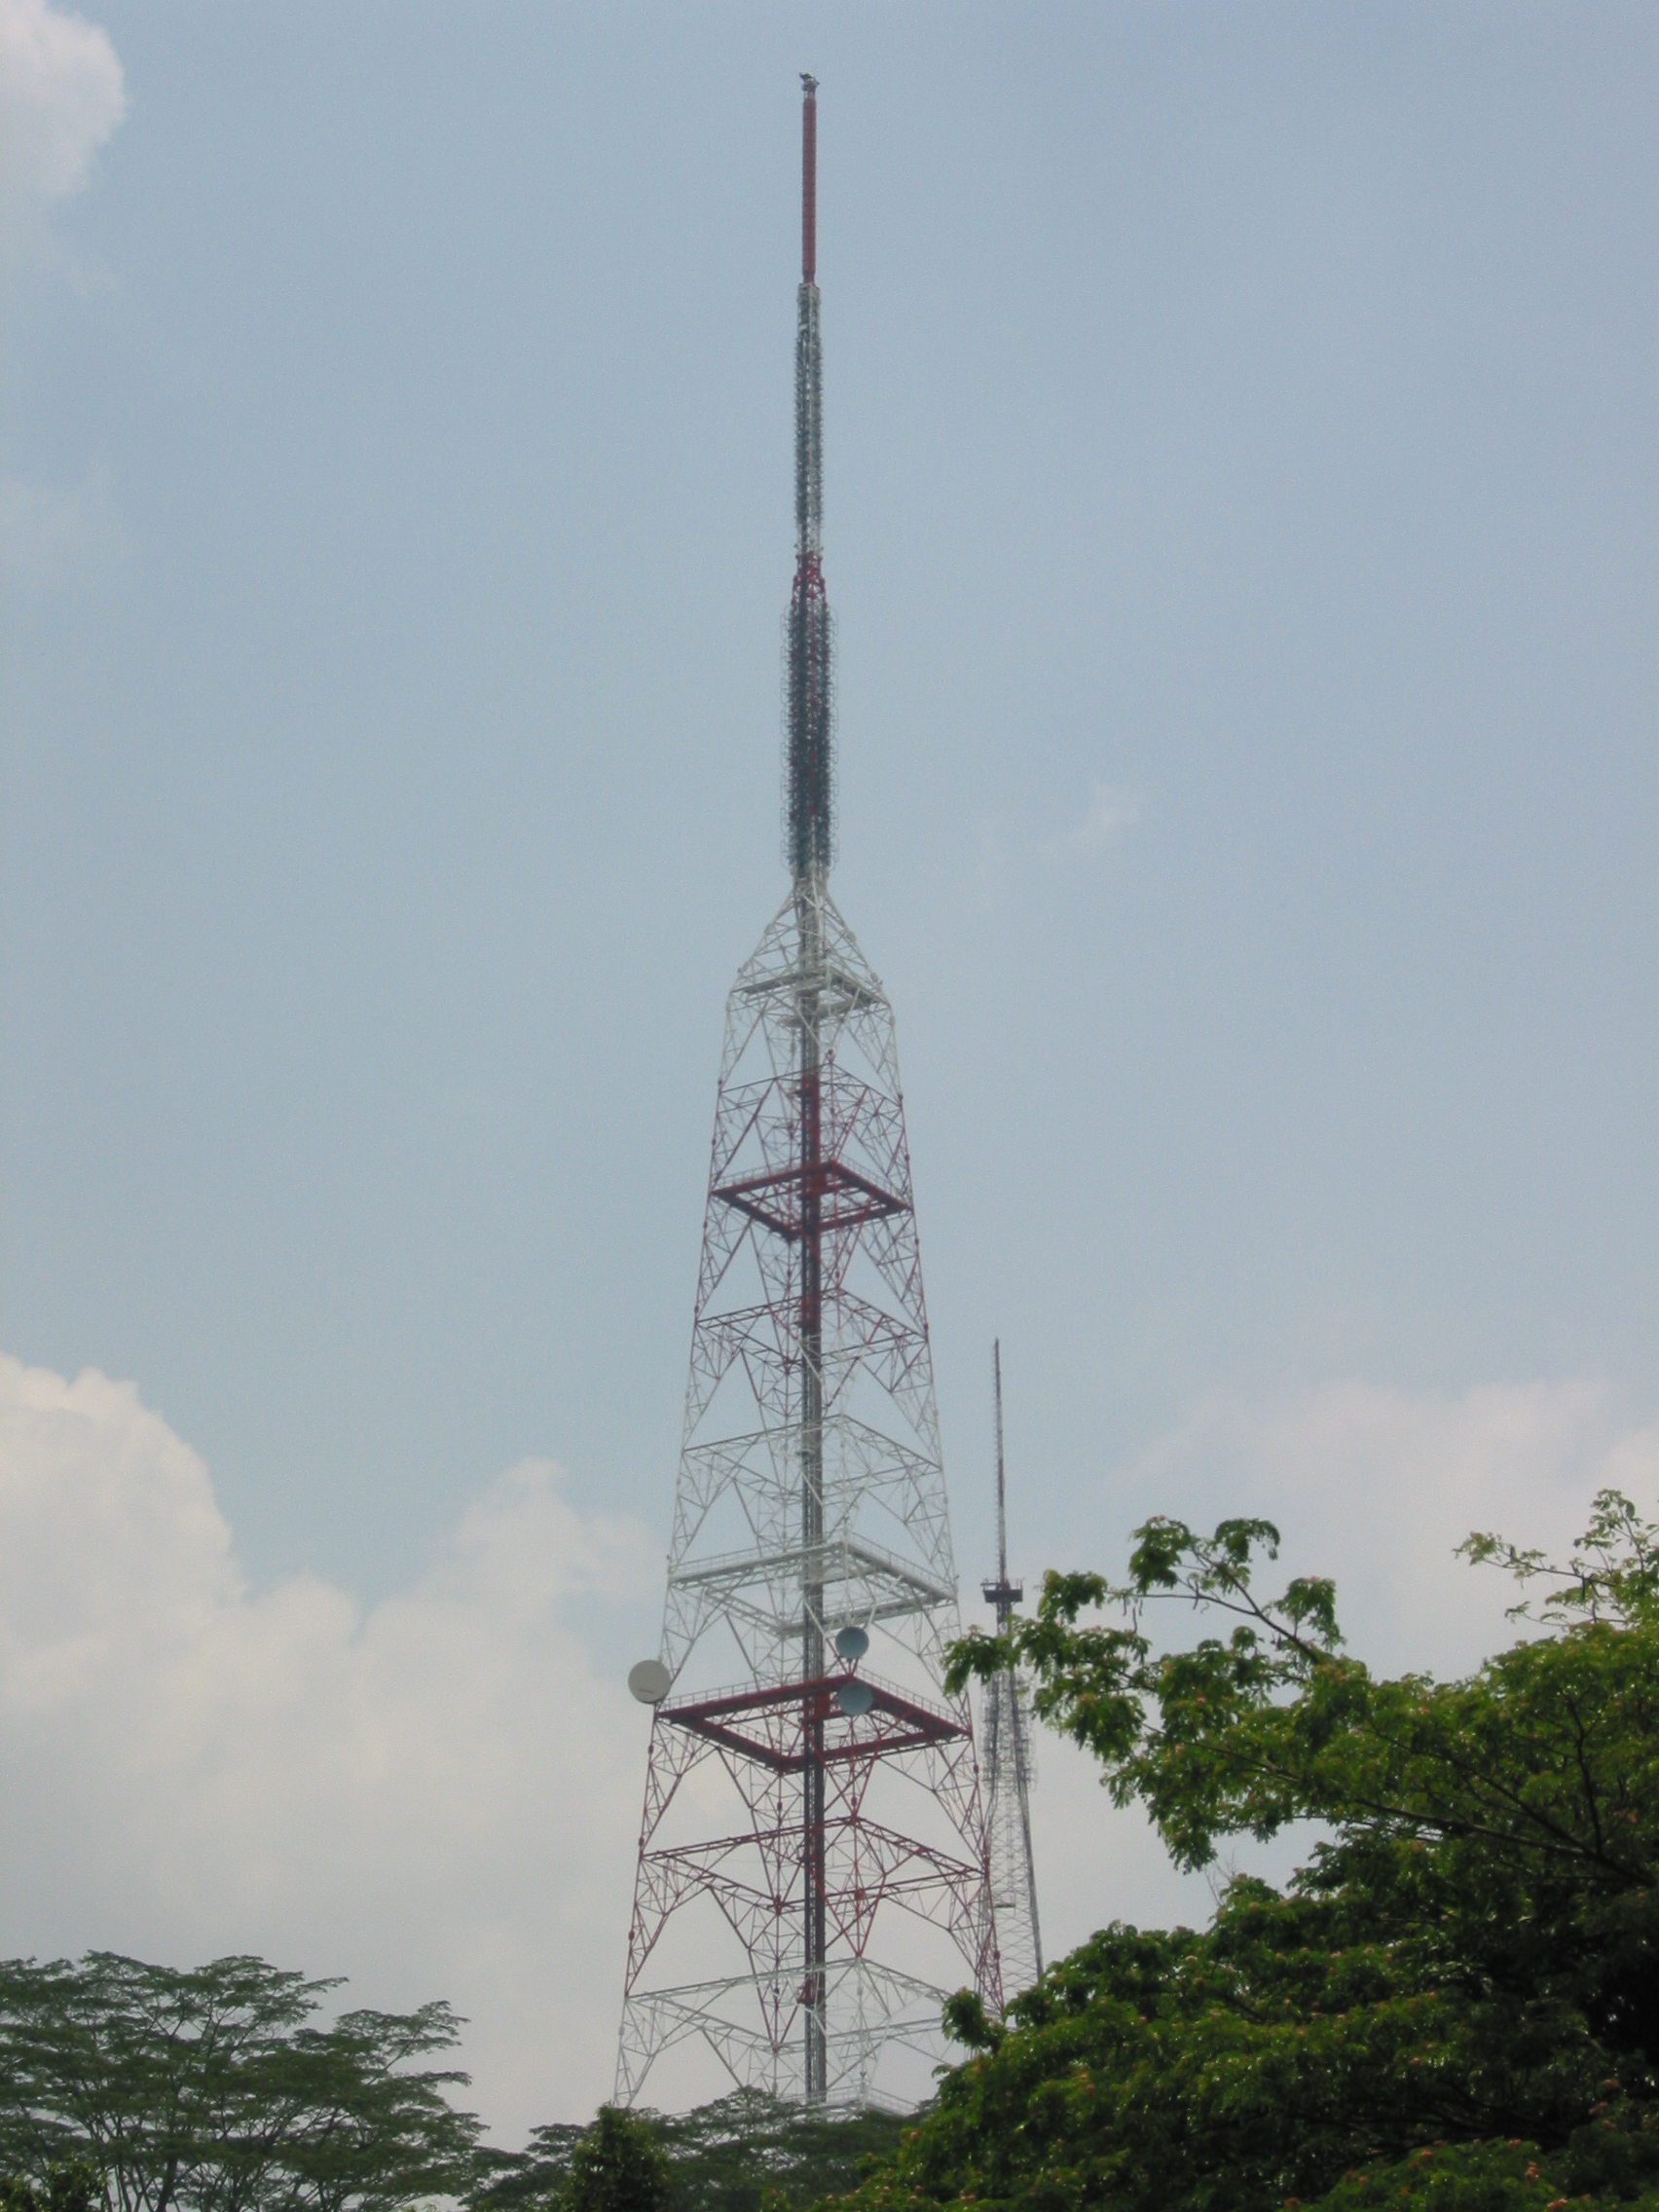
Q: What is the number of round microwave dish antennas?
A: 3